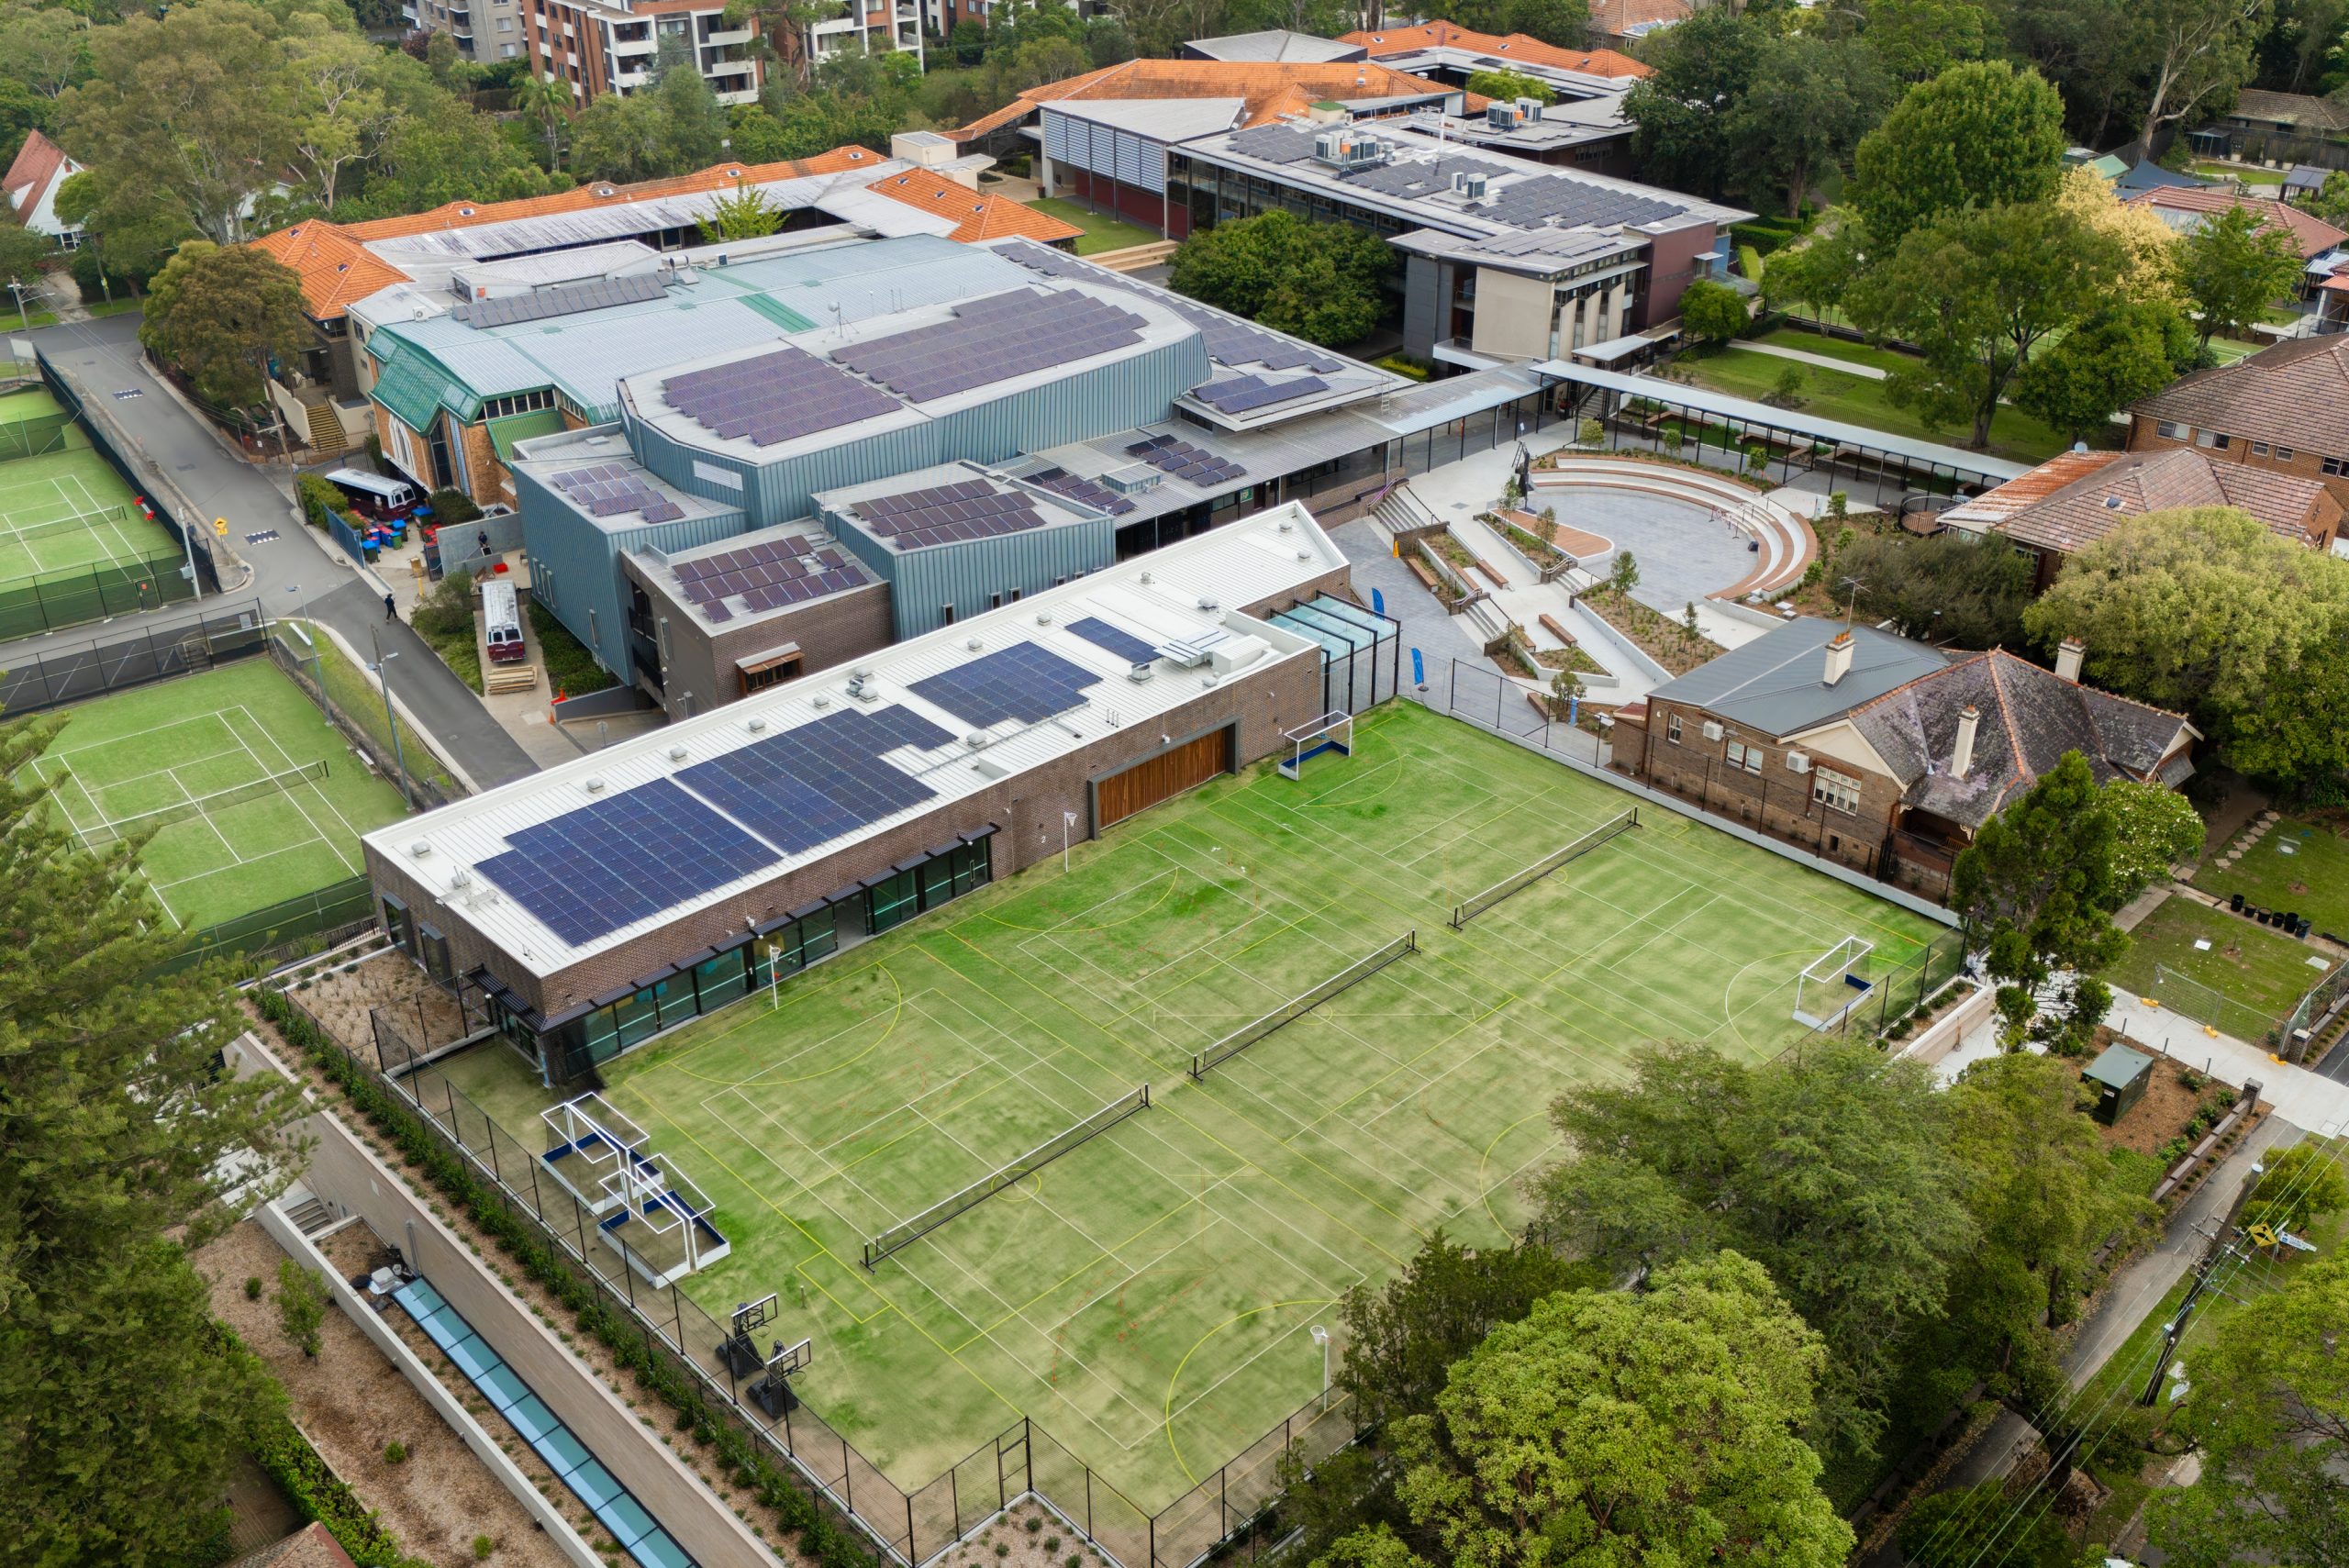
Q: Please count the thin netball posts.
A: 3